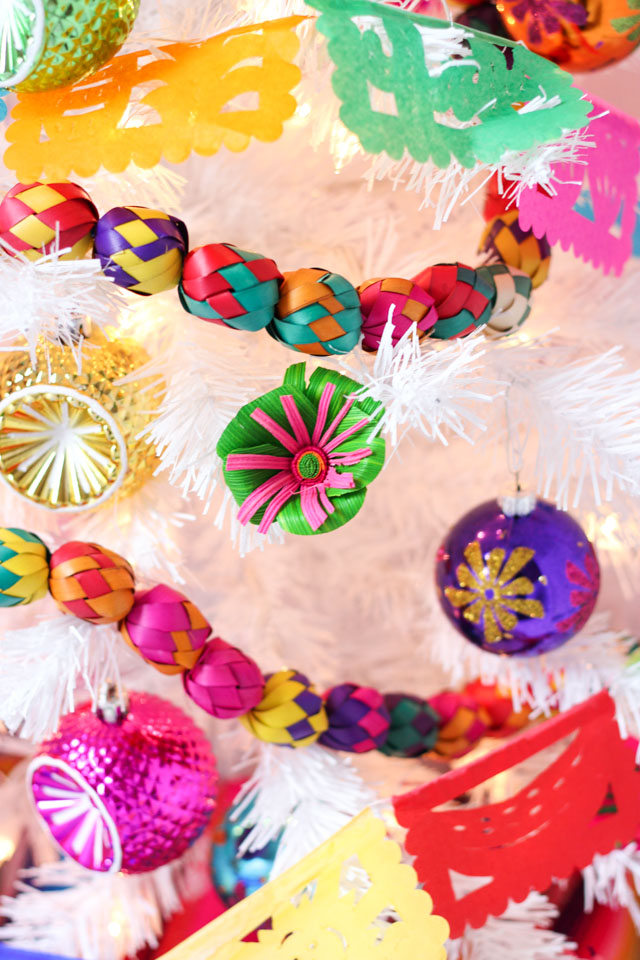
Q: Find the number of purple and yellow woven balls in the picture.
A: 2